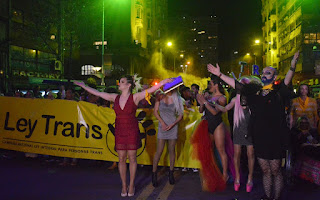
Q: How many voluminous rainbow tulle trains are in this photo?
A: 1